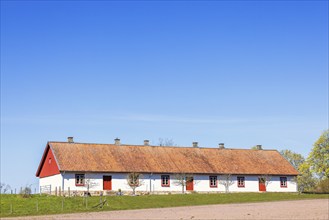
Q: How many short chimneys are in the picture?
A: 6